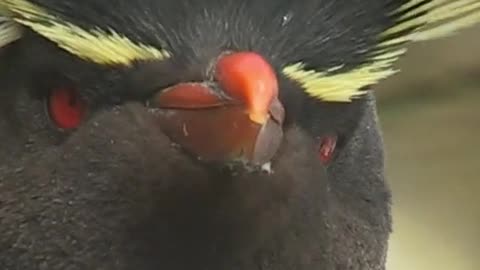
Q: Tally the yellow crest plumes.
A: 2